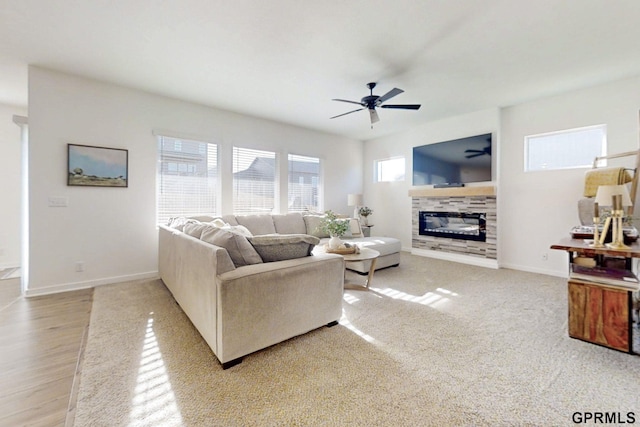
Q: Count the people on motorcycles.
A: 0